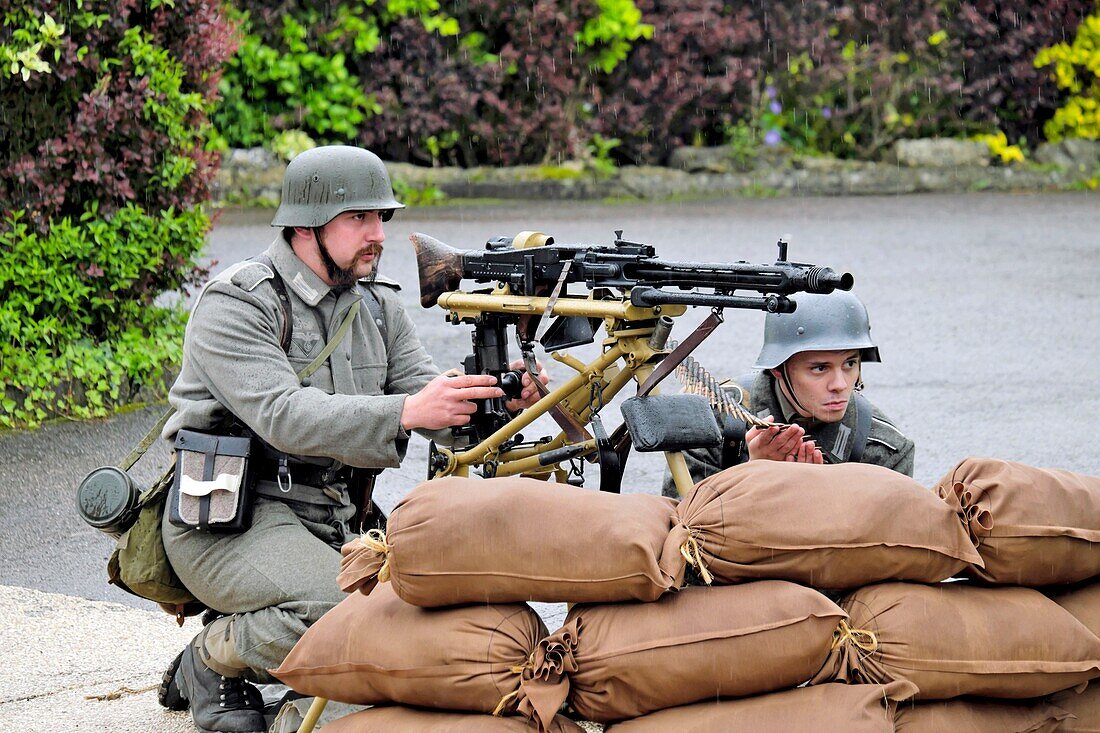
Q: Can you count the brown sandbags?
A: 11